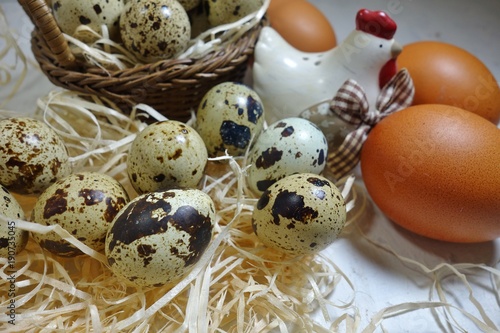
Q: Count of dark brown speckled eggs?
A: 12